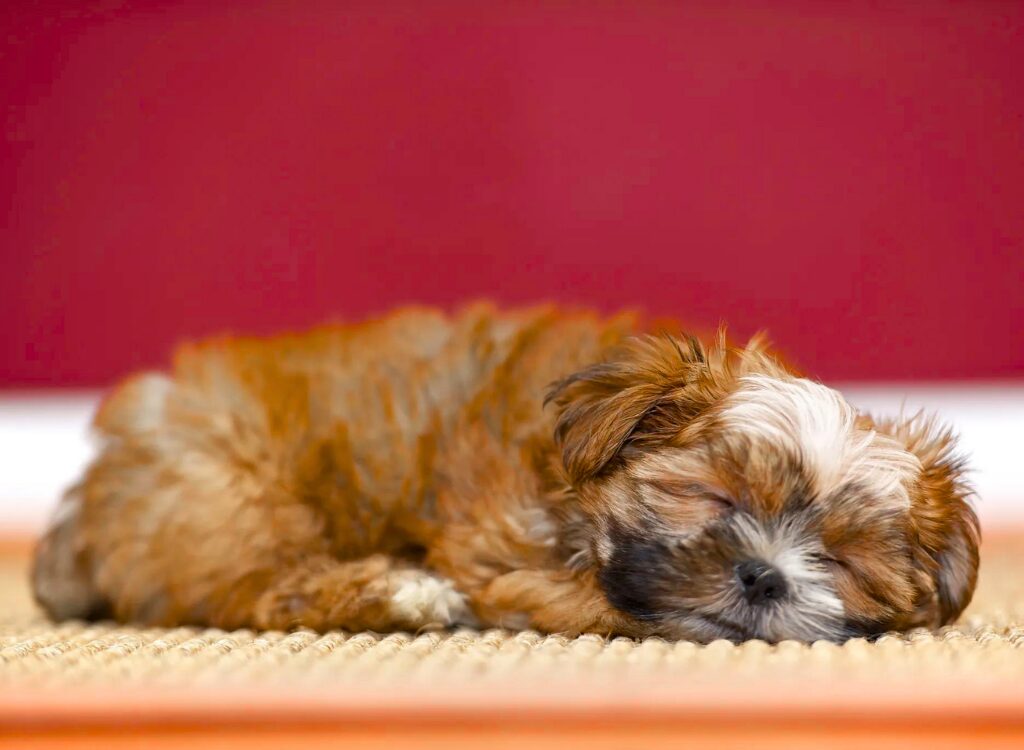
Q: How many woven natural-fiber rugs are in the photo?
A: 1